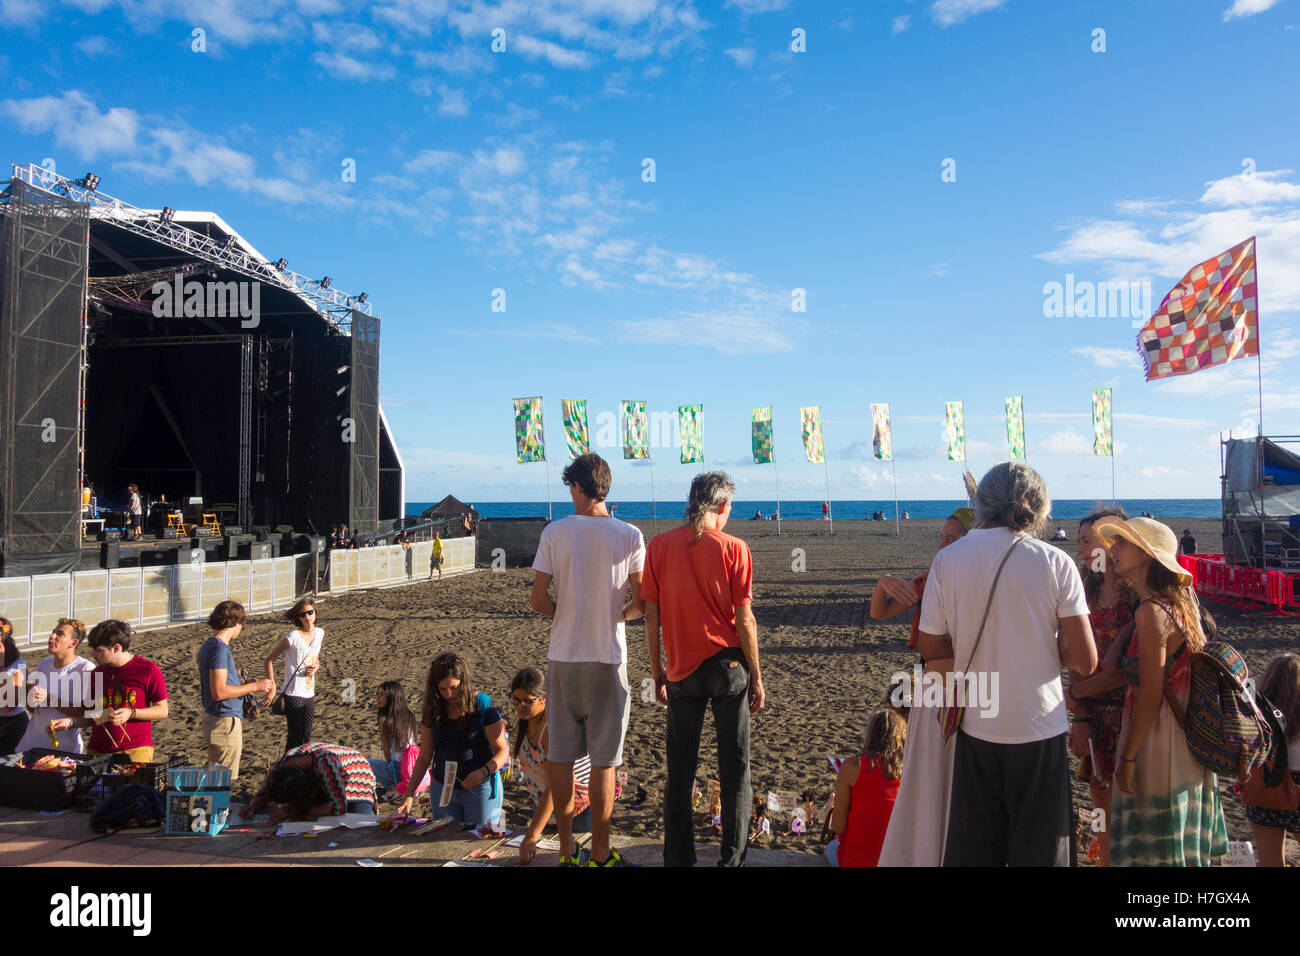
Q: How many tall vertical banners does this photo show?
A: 10